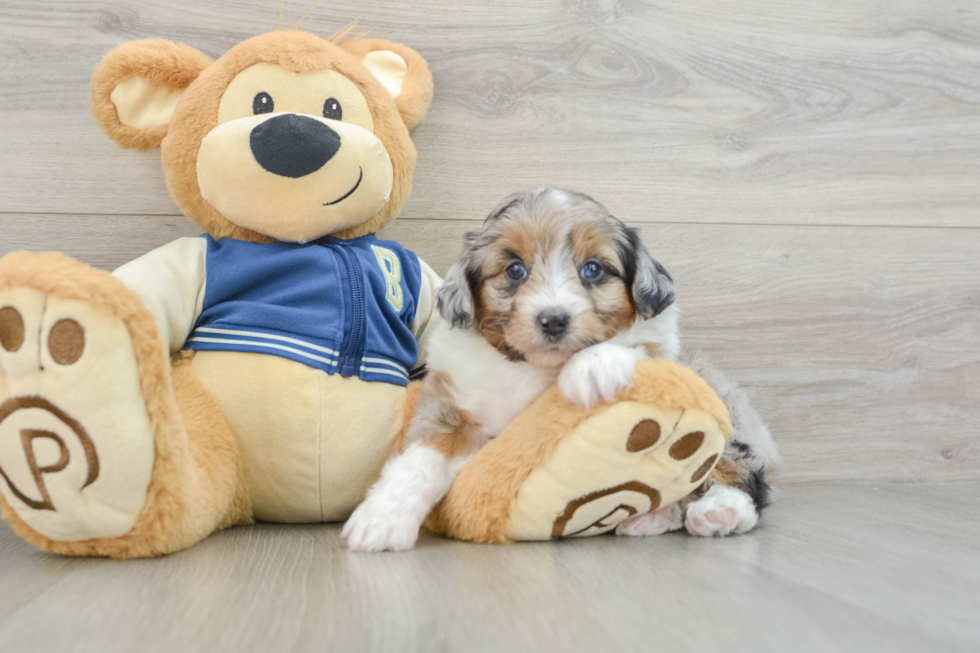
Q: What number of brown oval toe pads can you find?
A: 5